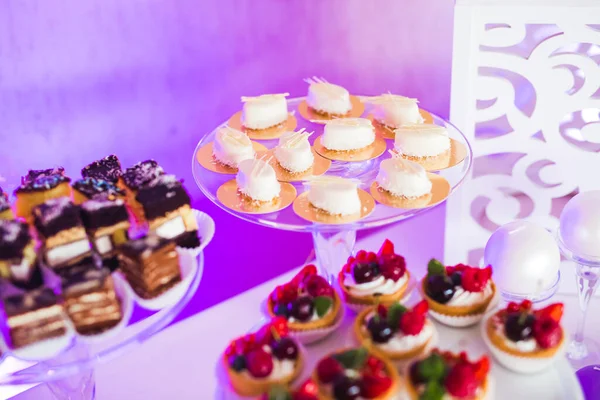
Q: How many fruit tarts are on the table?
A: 9